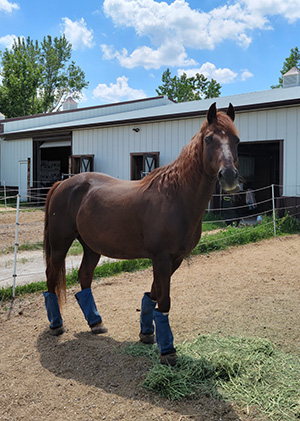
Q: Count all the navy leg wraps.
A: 4